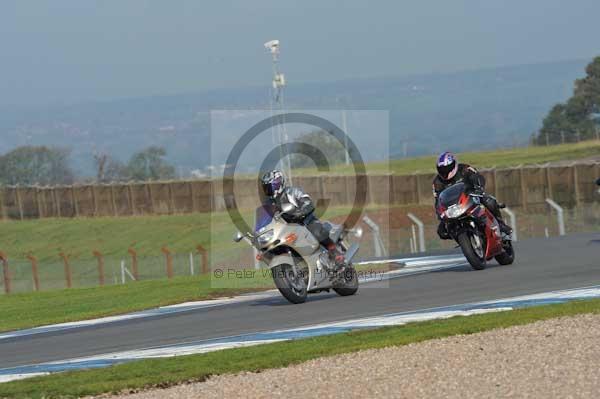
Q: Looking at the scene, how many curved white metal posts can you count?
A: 4